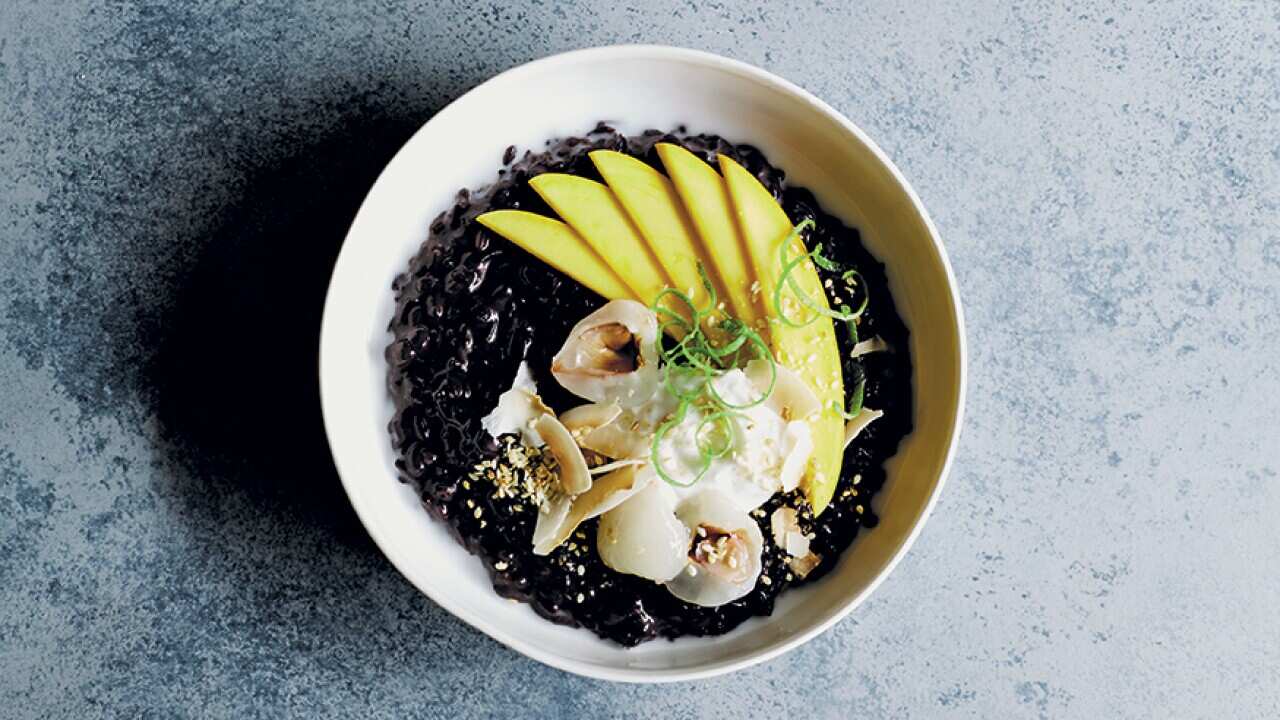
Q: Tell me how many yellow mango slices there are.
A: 5